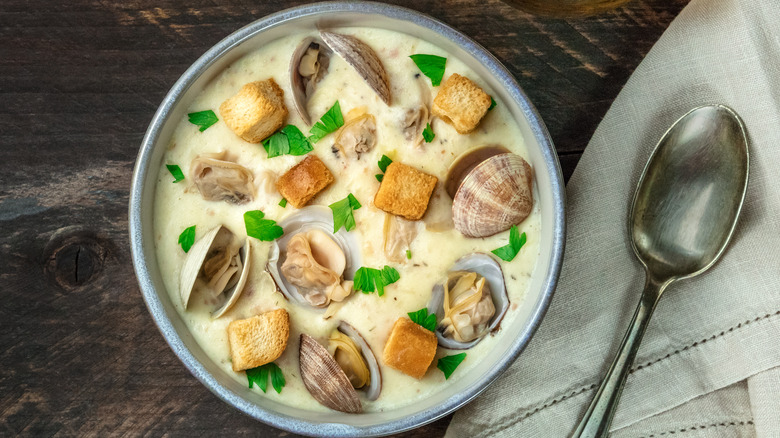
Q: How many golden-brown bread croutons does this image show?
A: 6